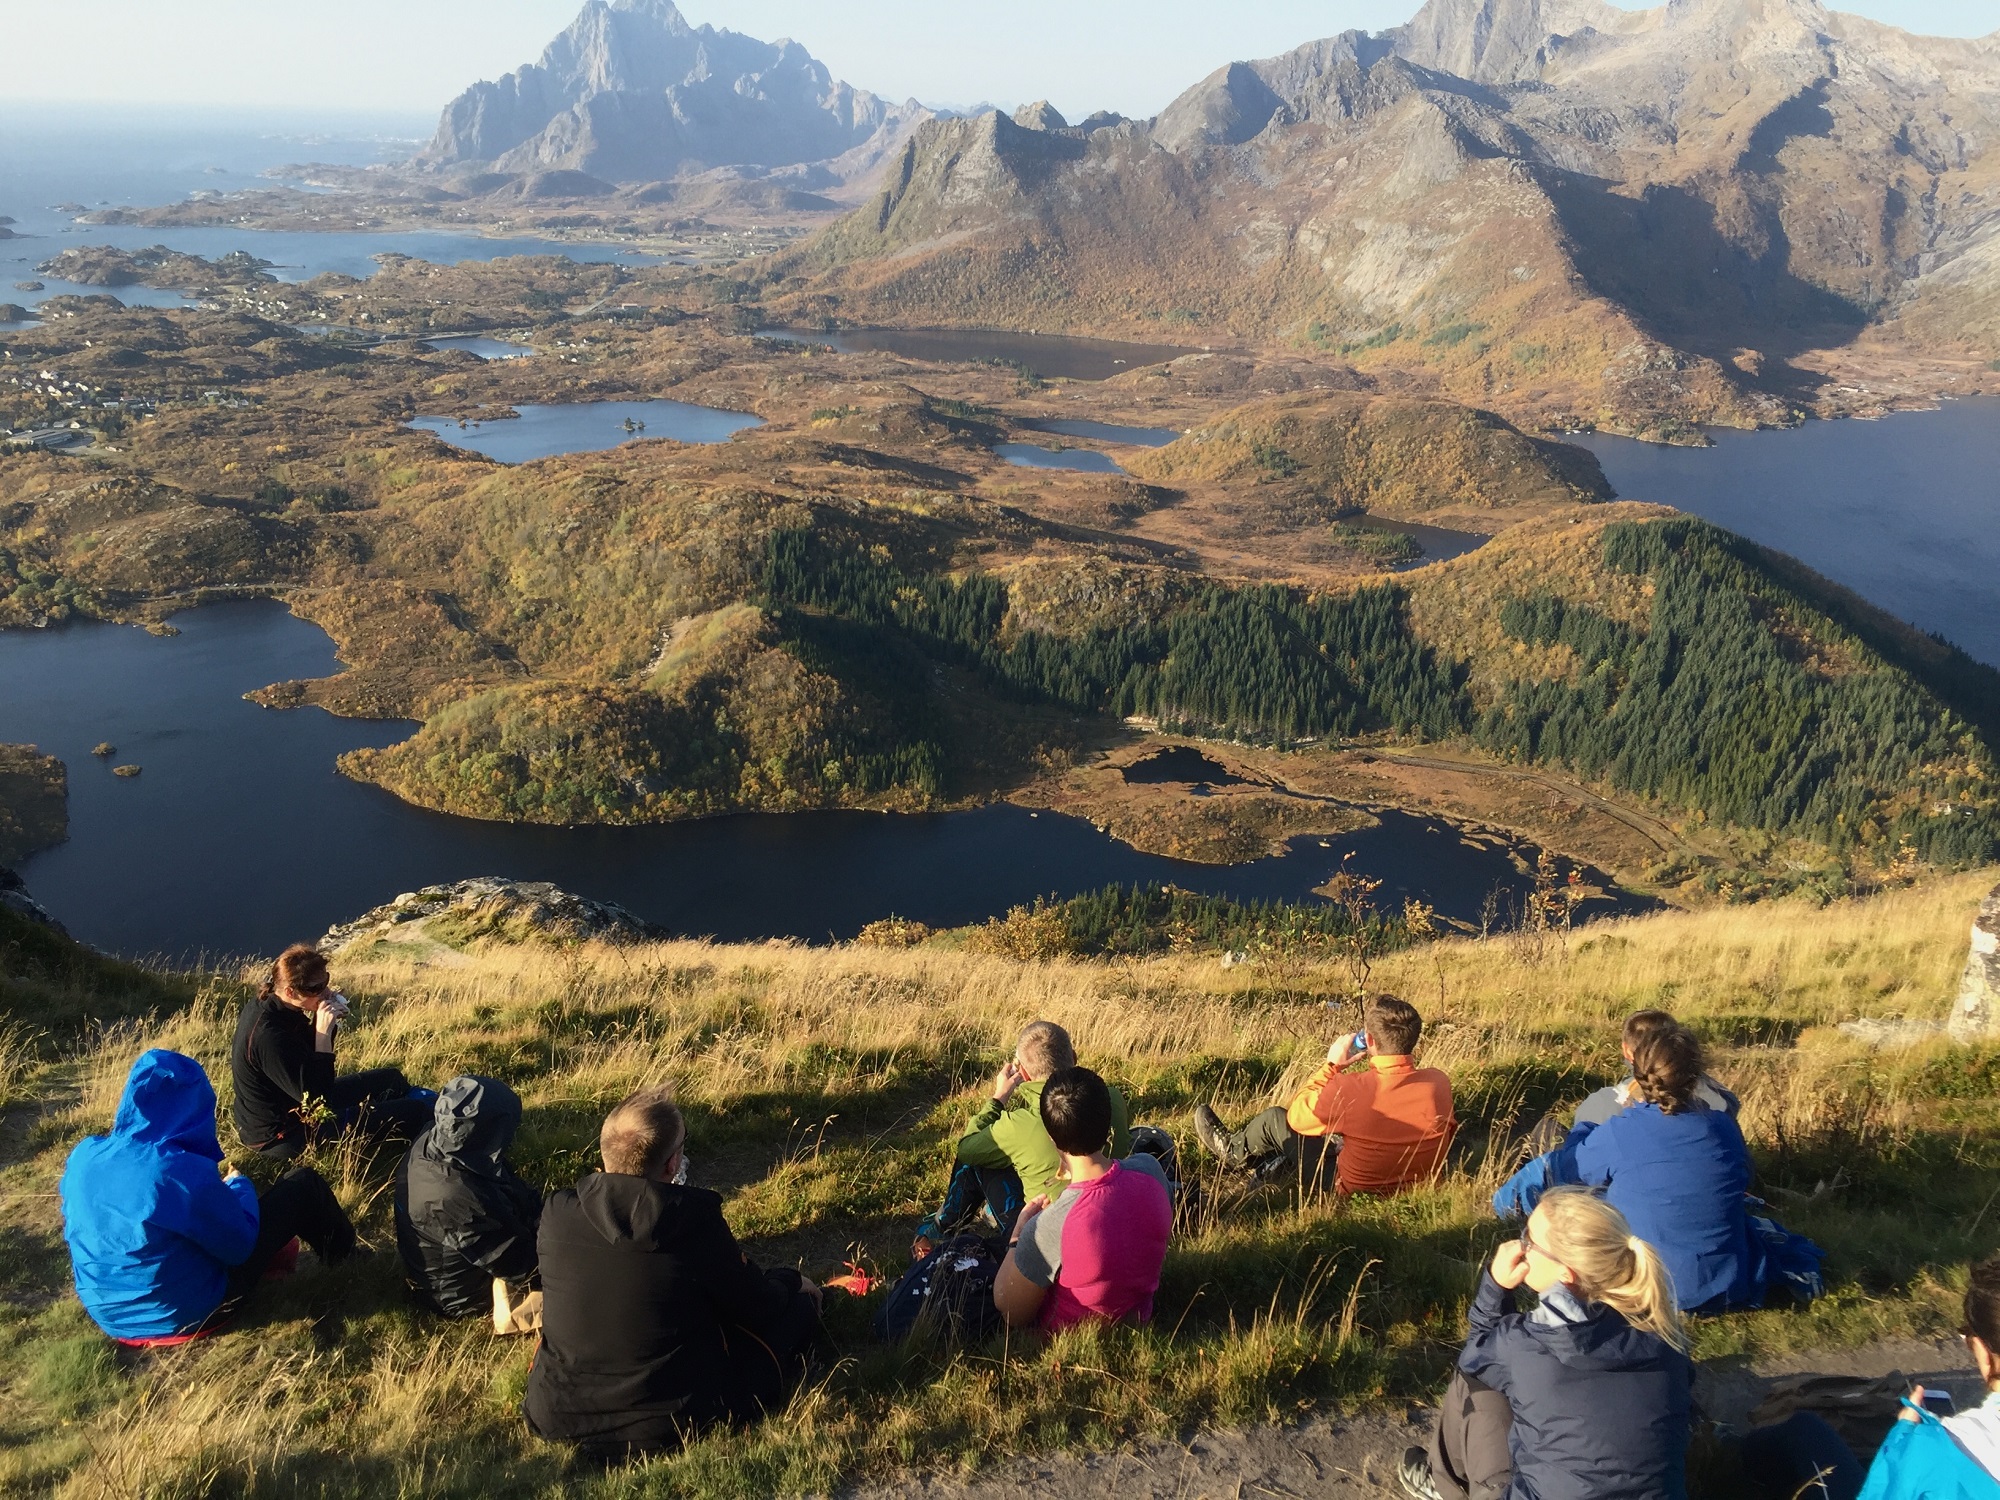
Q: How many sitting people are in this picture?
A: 11